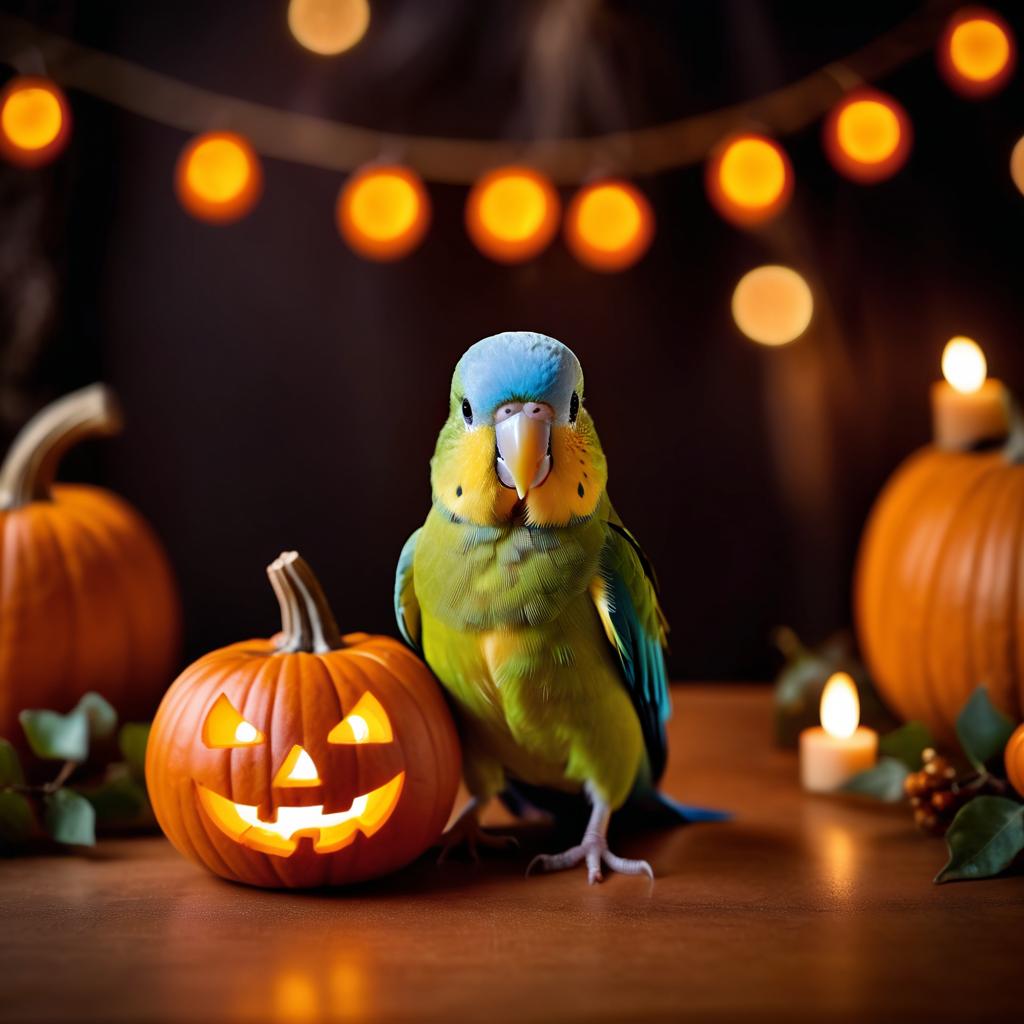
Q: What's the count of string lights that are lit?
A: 8